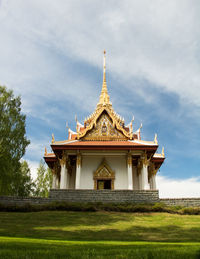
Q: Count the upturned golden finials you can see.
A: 8